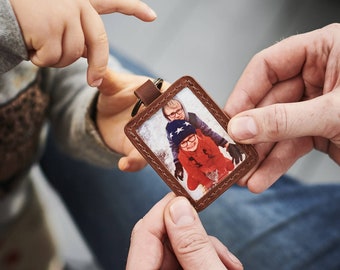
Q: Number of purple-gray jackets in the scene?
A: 1